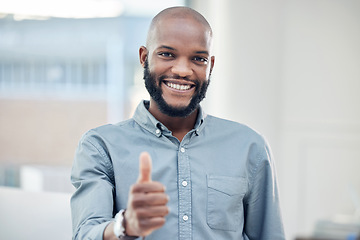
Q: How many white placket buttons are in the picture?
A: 3